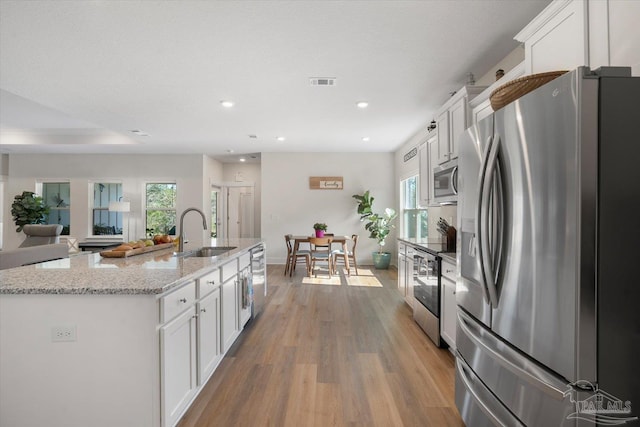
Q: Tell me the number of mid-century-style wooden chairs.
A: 4